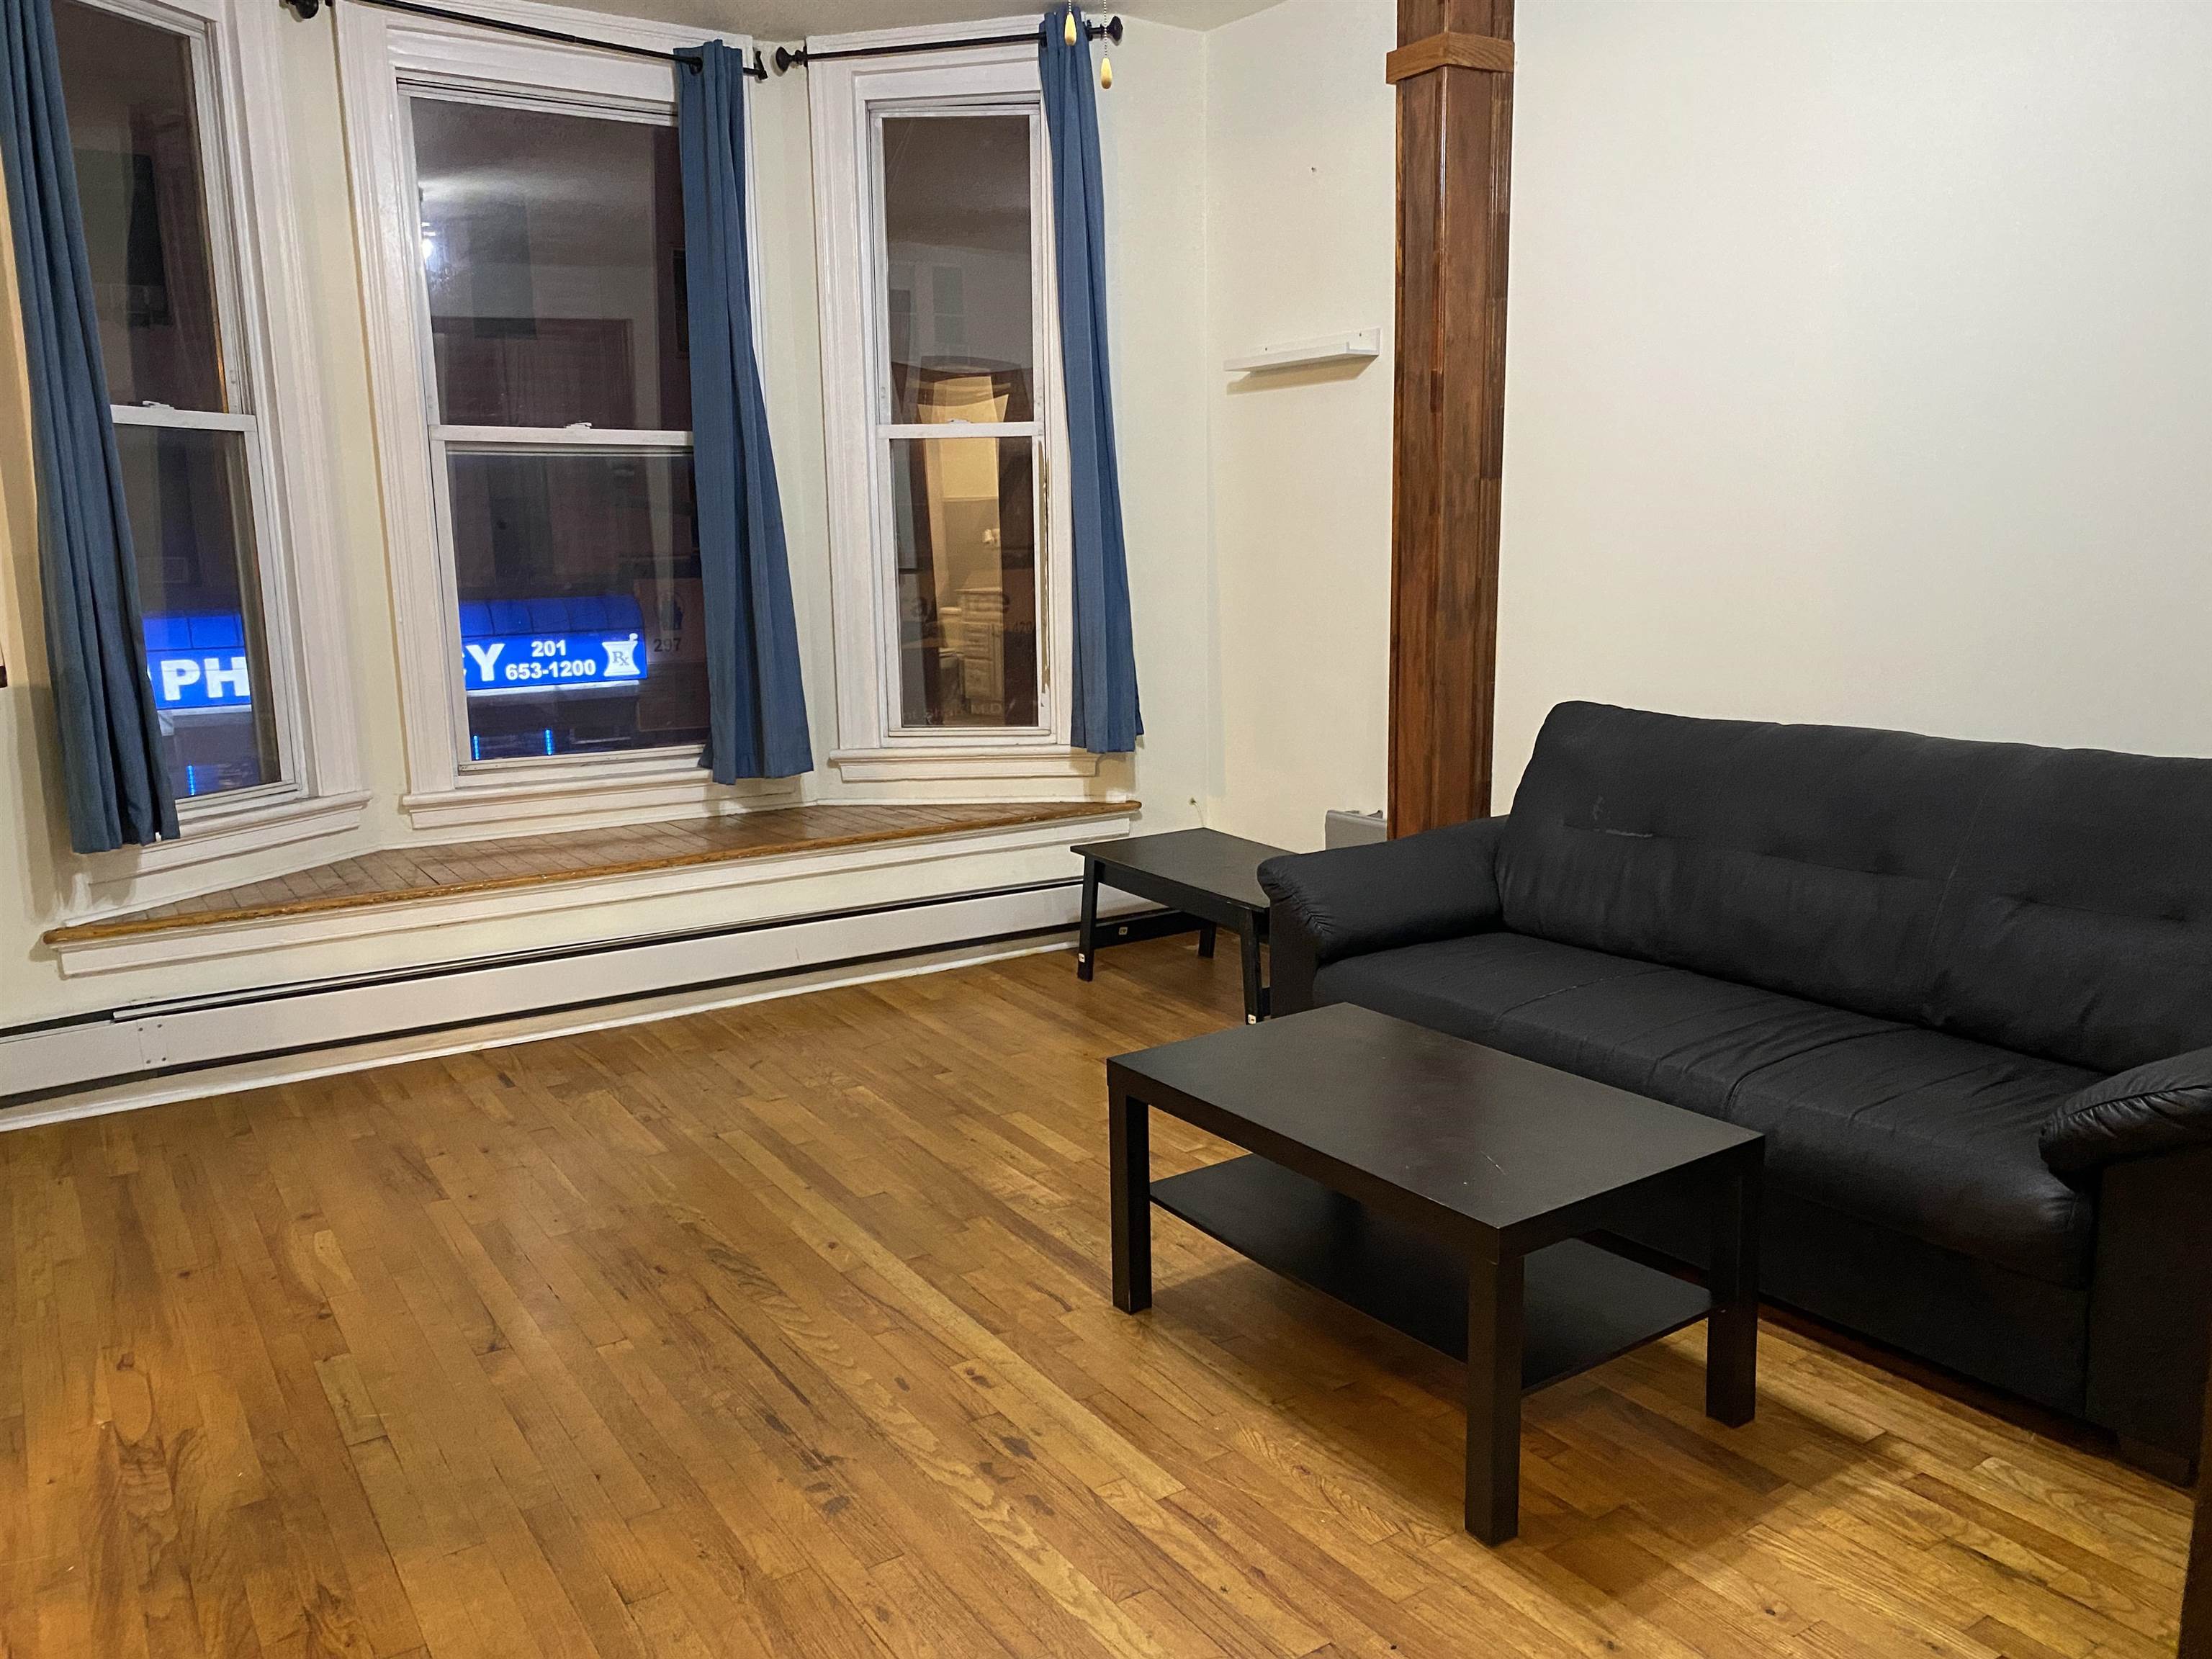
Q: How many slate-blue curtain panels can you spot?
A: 3